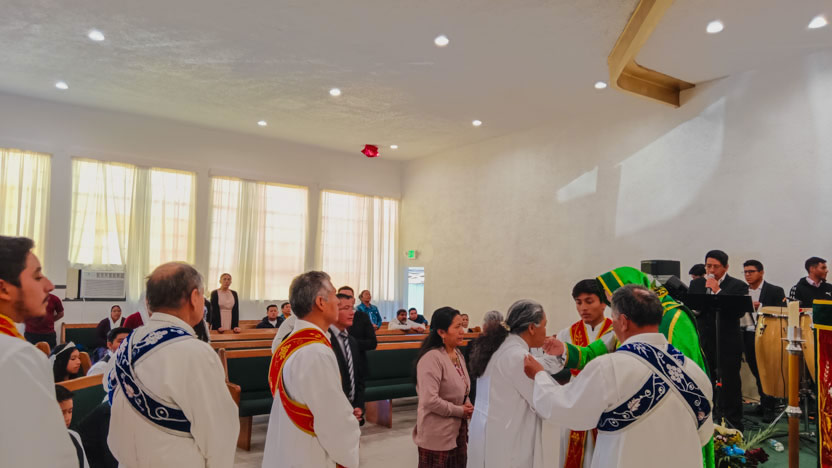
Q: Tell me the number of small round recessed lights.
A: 10